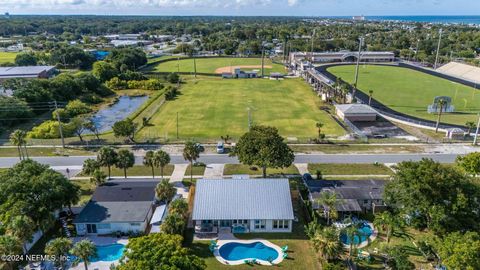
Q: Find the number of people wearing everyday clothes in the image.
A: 0